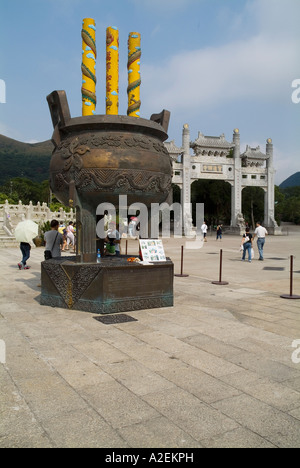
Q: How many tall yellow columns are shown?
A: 3